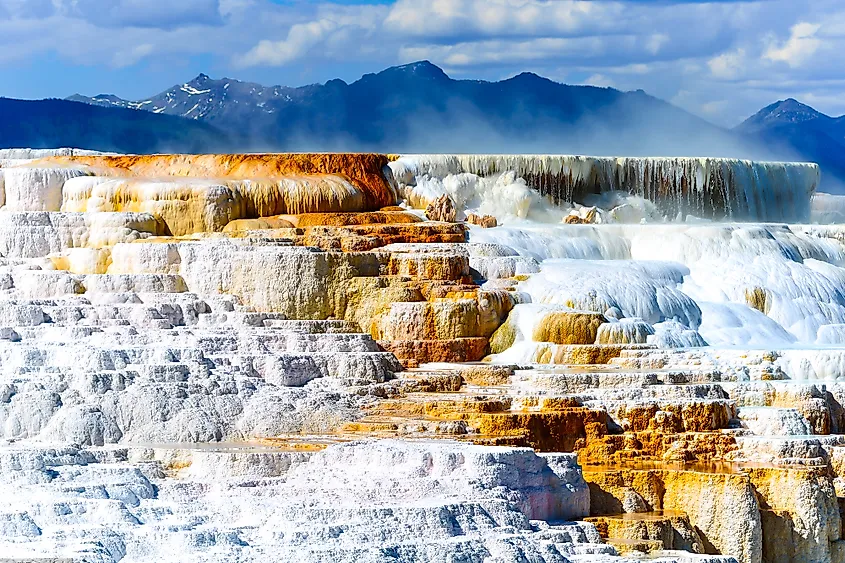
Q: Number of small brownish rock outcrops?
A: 3